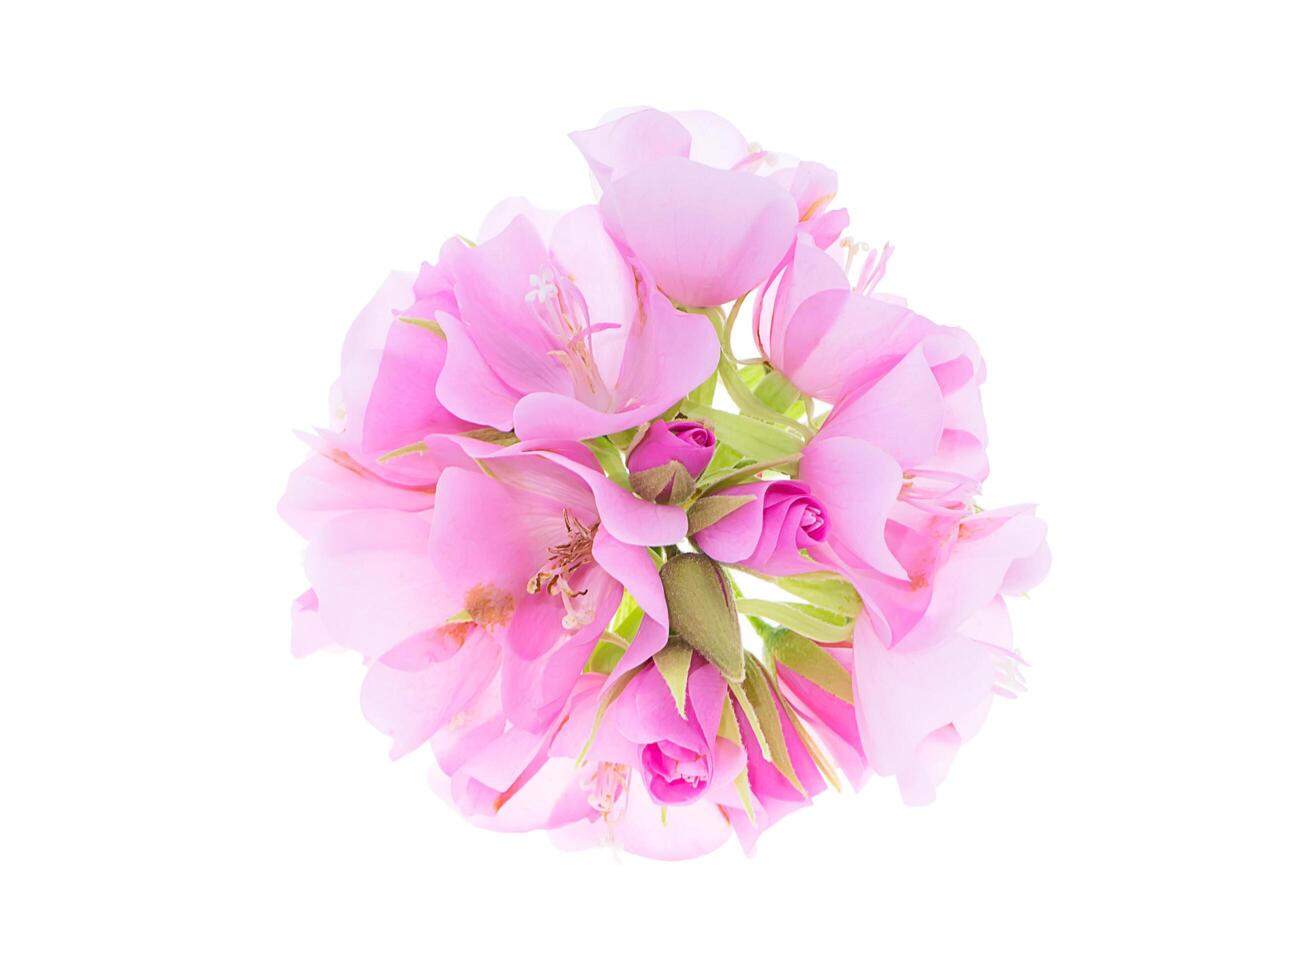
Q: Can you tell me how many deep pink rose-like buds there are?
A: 3